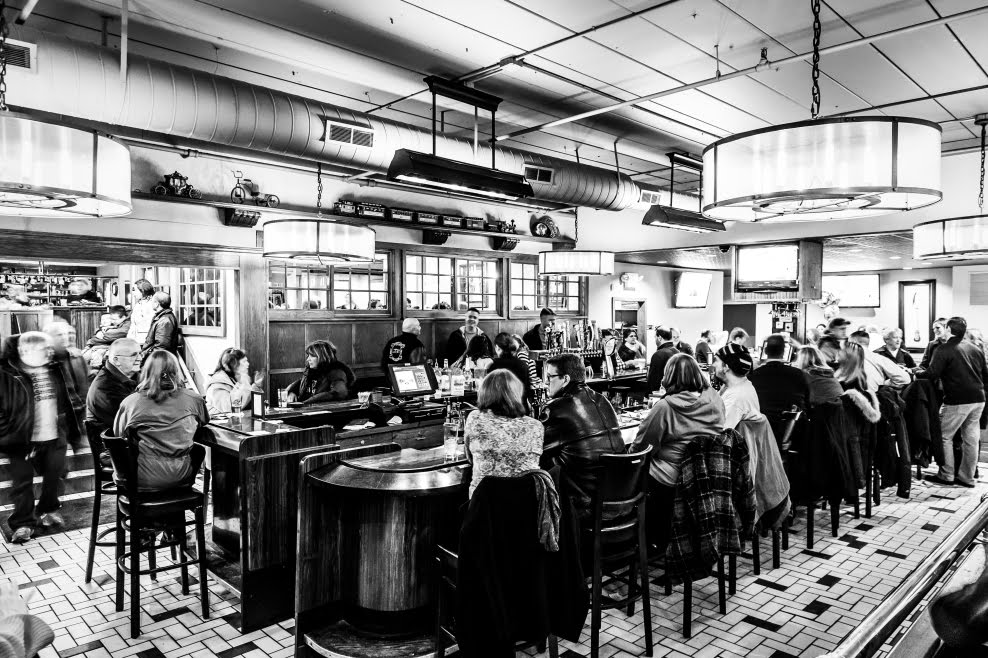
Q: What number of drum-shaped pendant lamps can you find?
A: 5